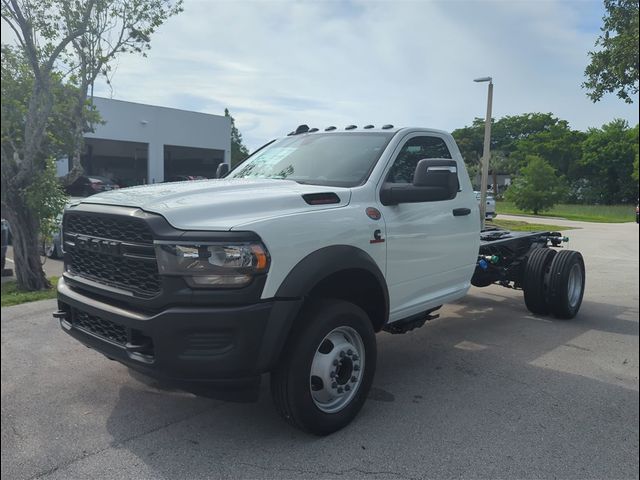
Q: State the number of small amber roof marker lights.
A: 5